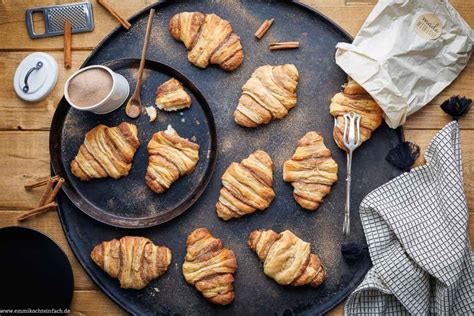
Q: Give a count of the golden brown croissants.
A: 10